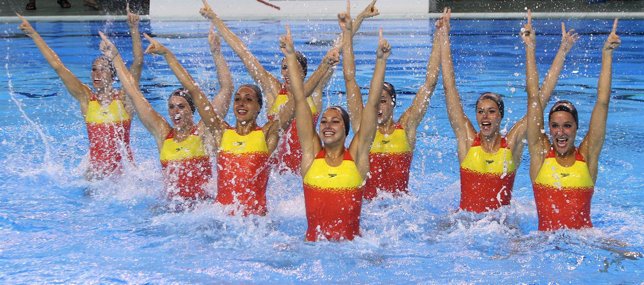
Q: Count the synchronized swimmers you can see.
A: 8